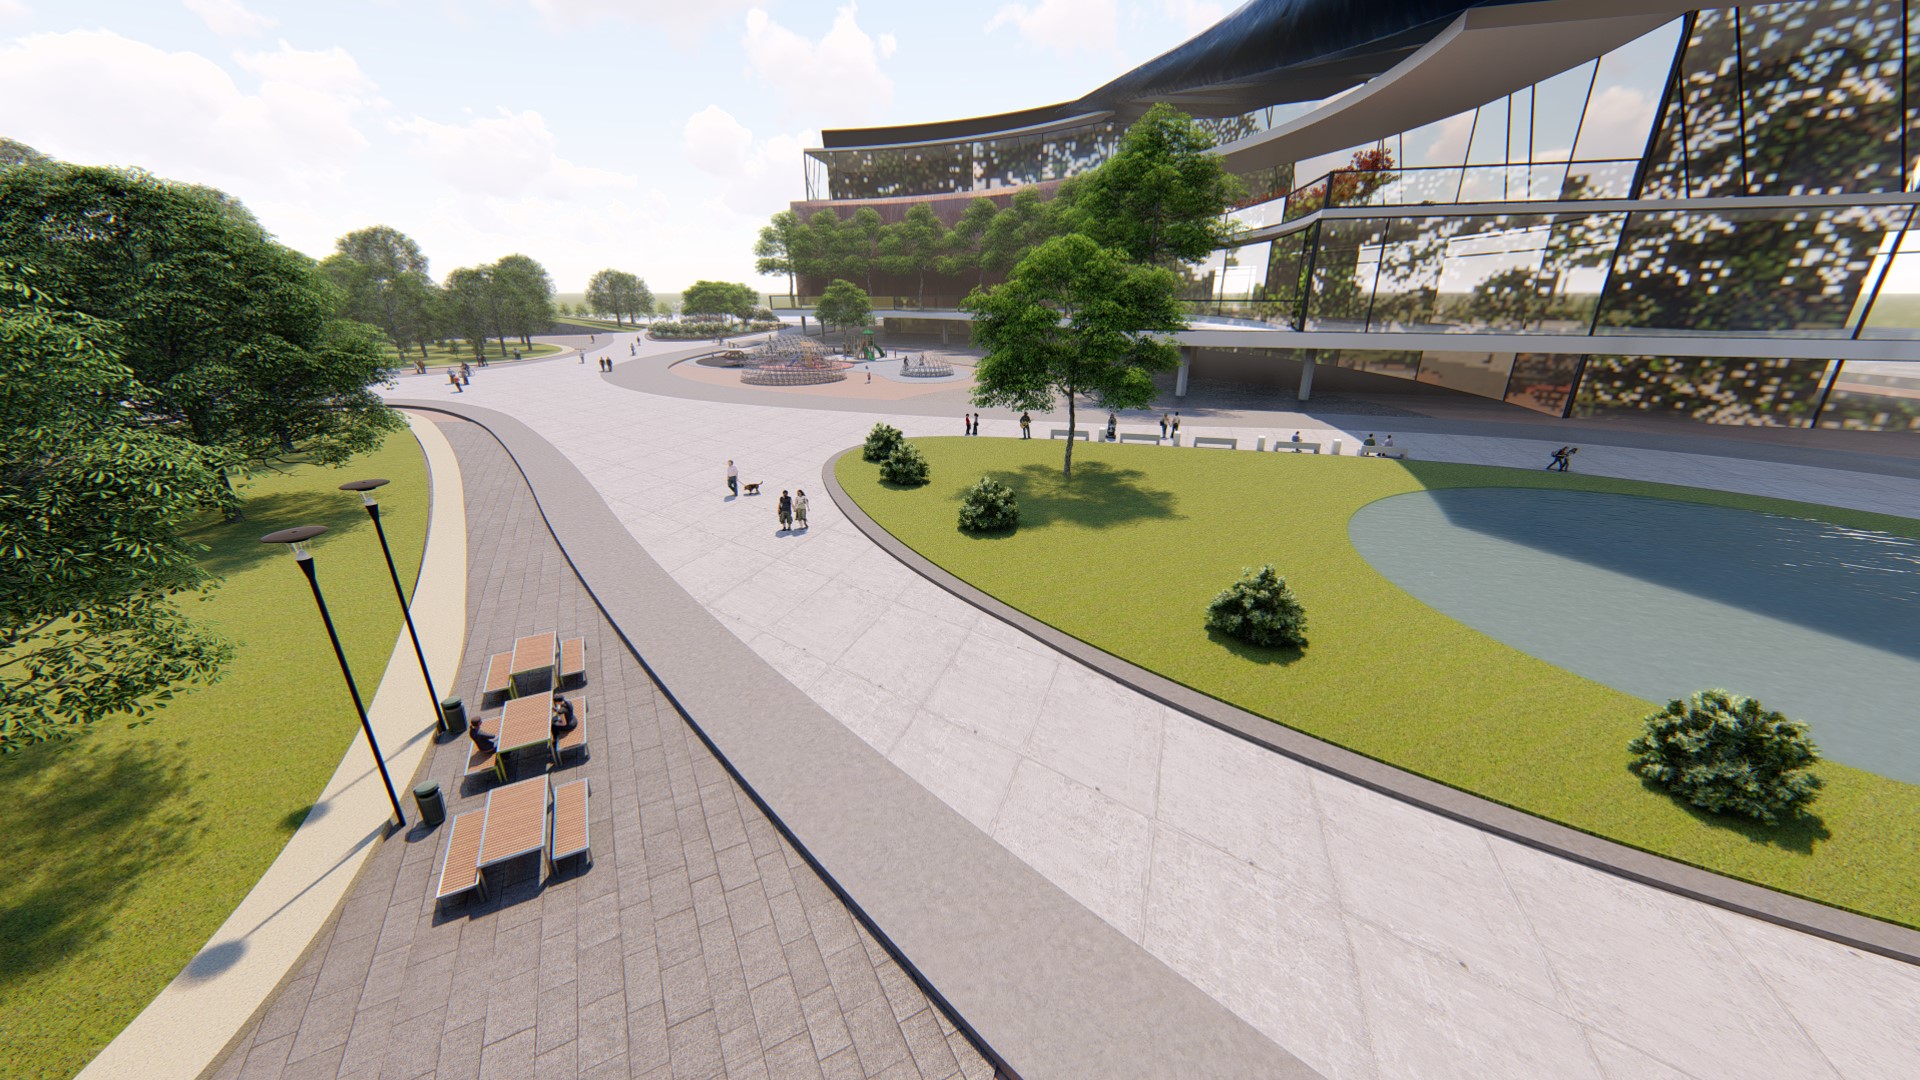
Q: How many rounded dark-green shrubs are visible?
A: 5